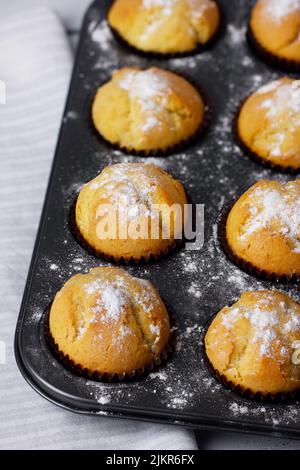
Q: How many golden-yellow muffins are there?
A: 8